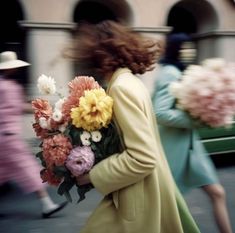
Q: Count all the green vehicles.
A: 1